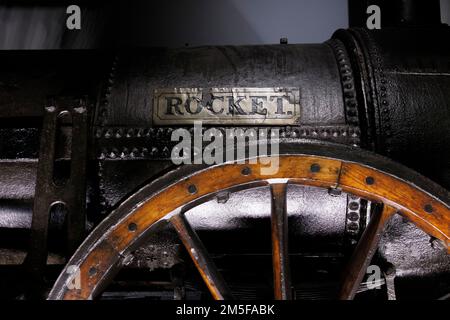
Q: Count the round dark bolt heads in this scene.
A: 7